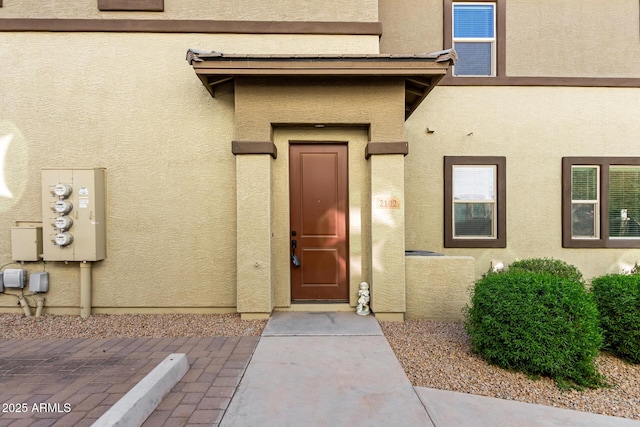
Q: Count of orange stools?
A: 0